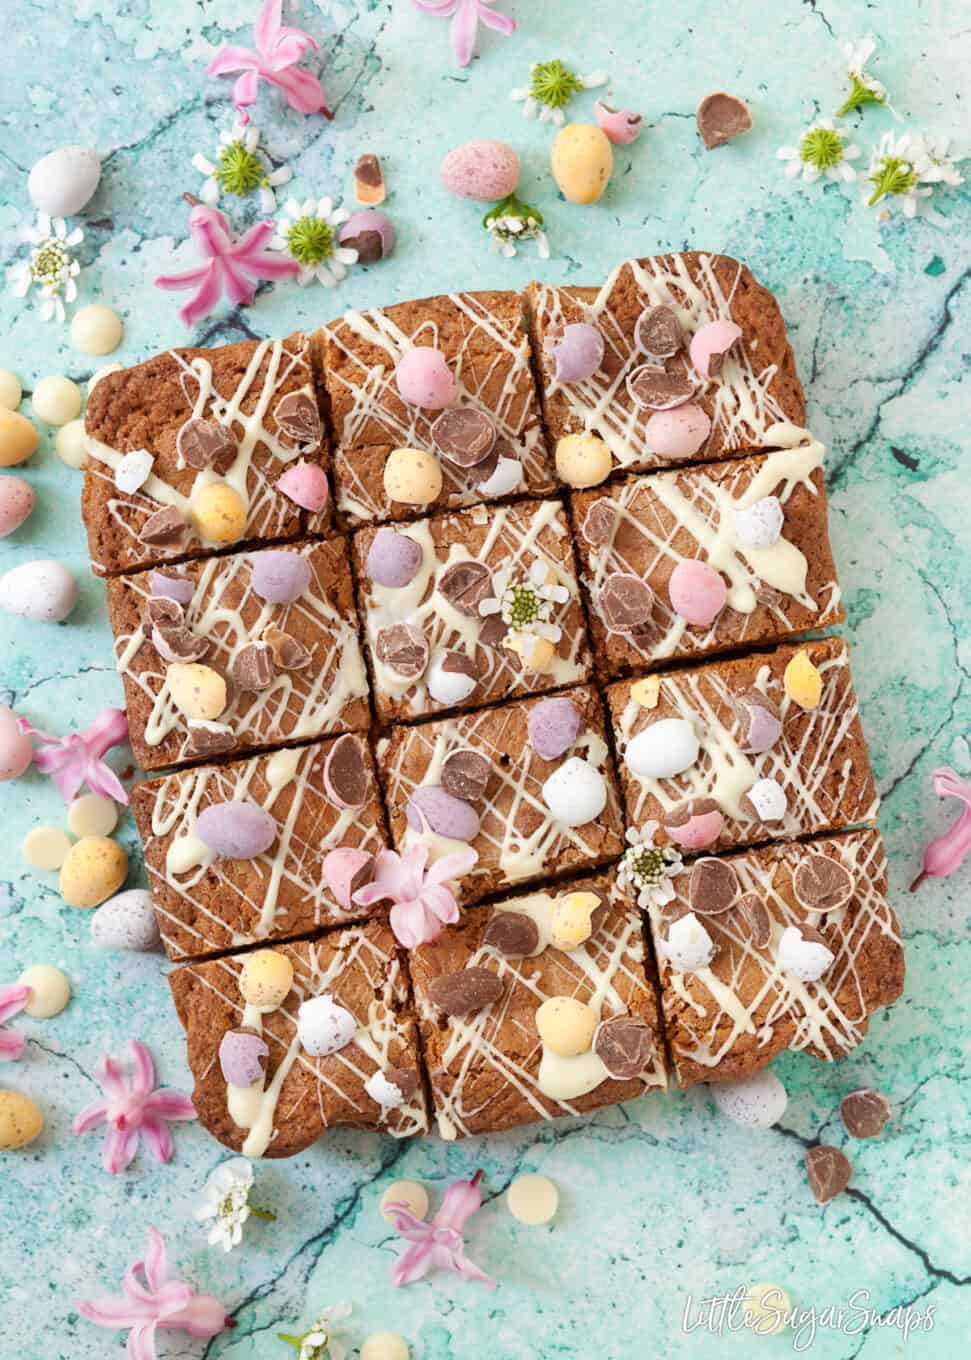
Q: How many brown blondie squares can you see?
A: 12